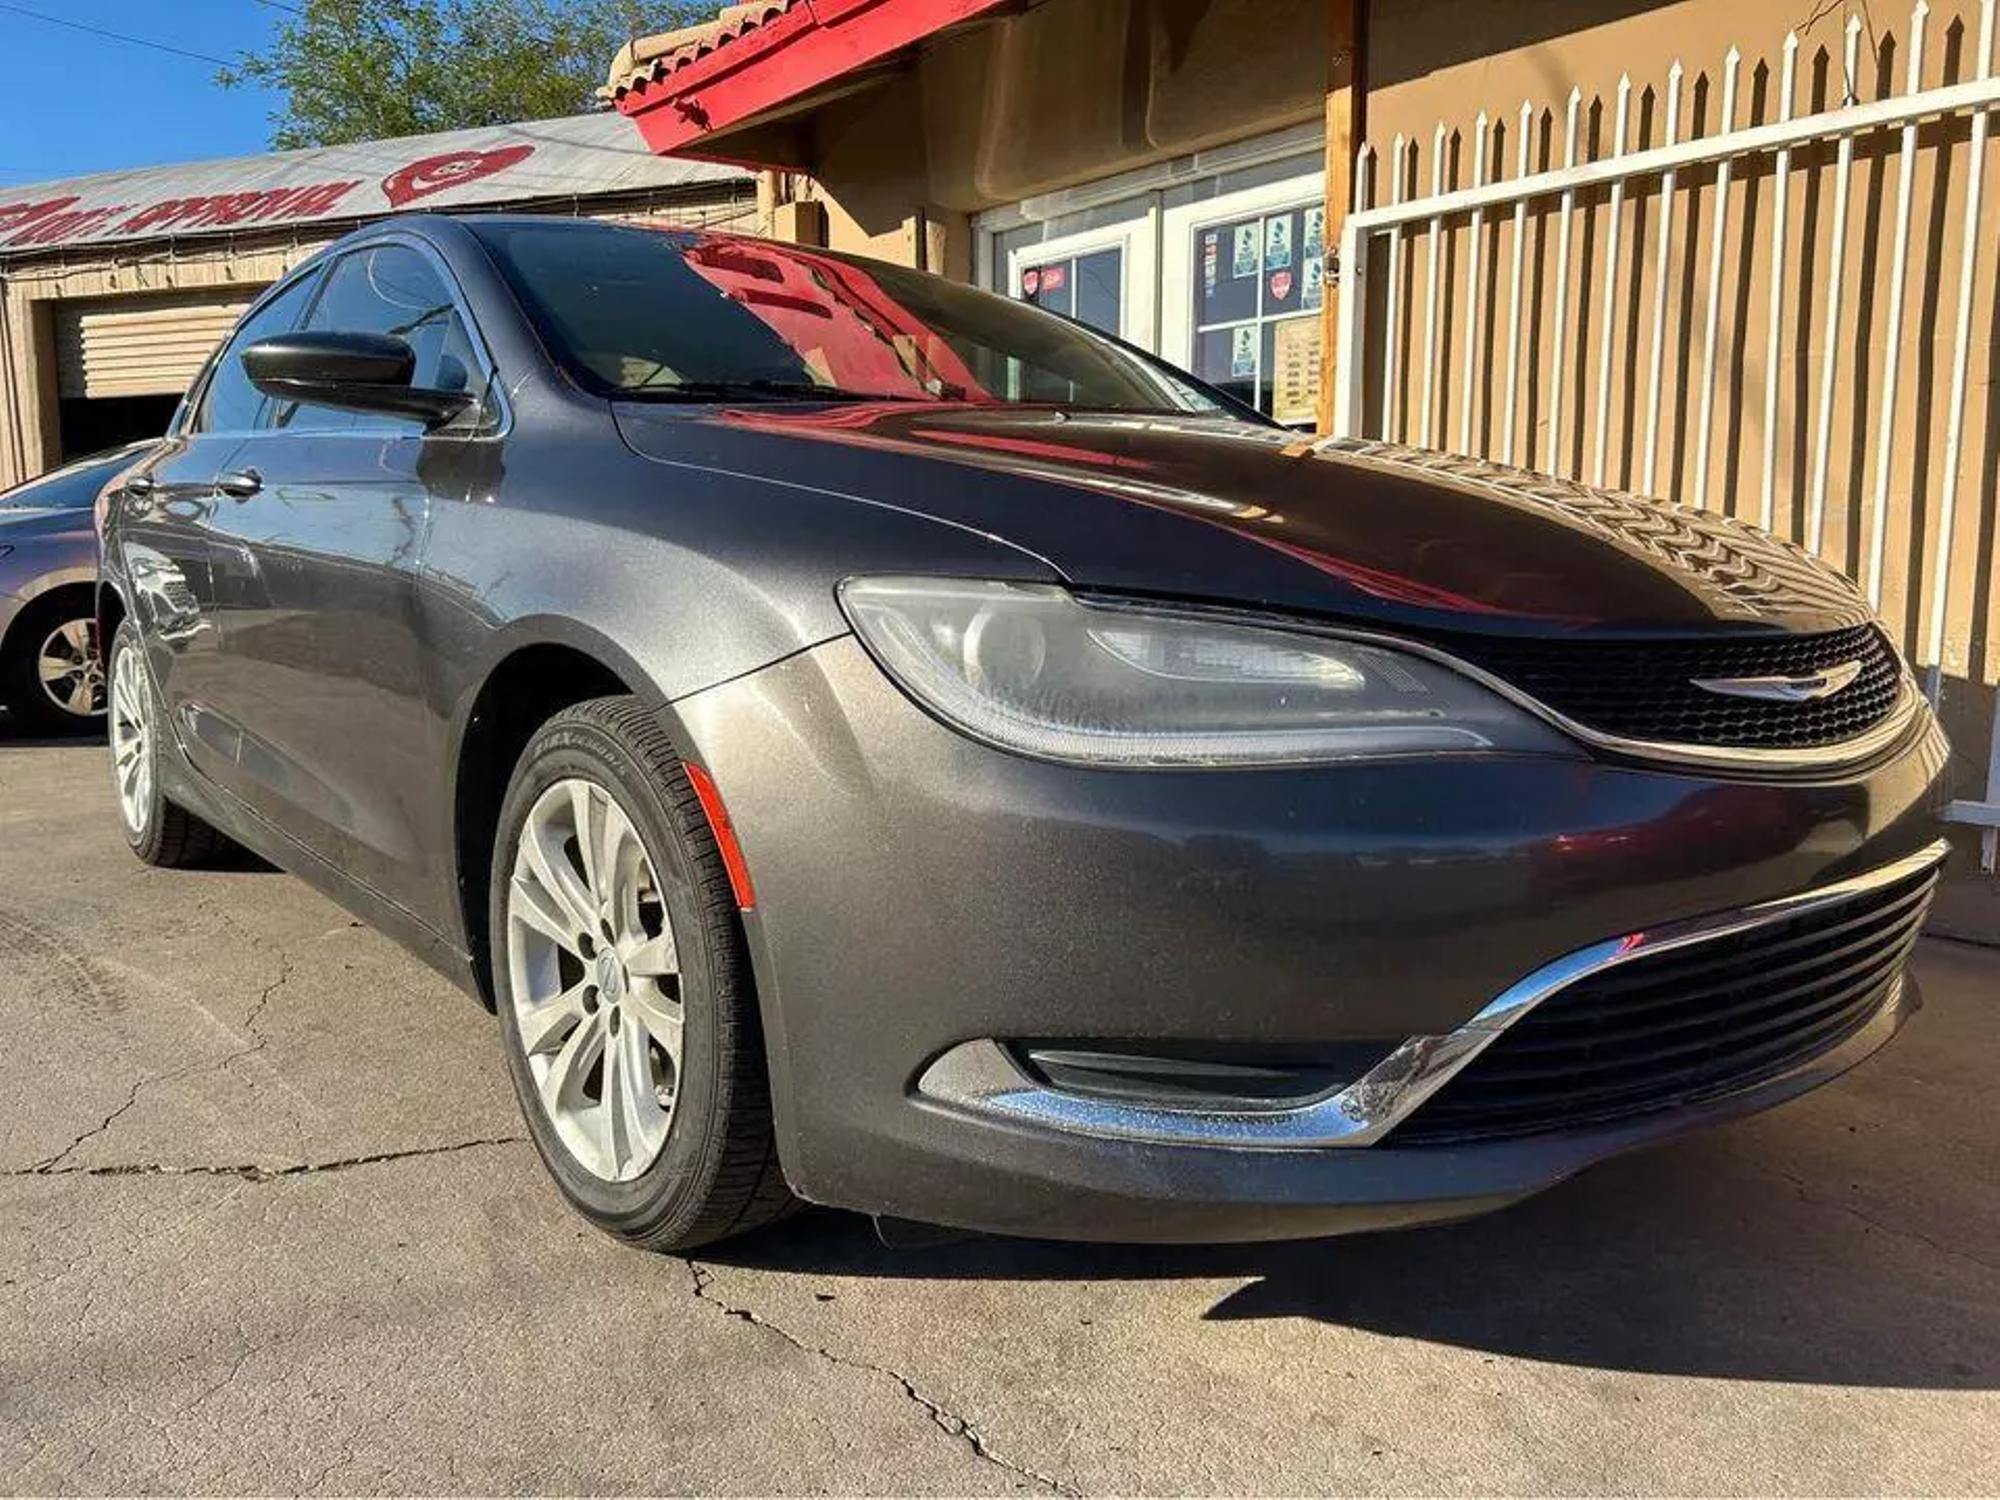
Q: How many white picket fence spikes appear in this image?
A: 13